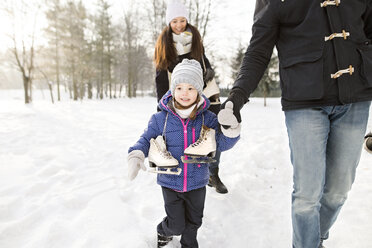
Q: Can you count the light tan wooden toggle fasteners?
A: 3